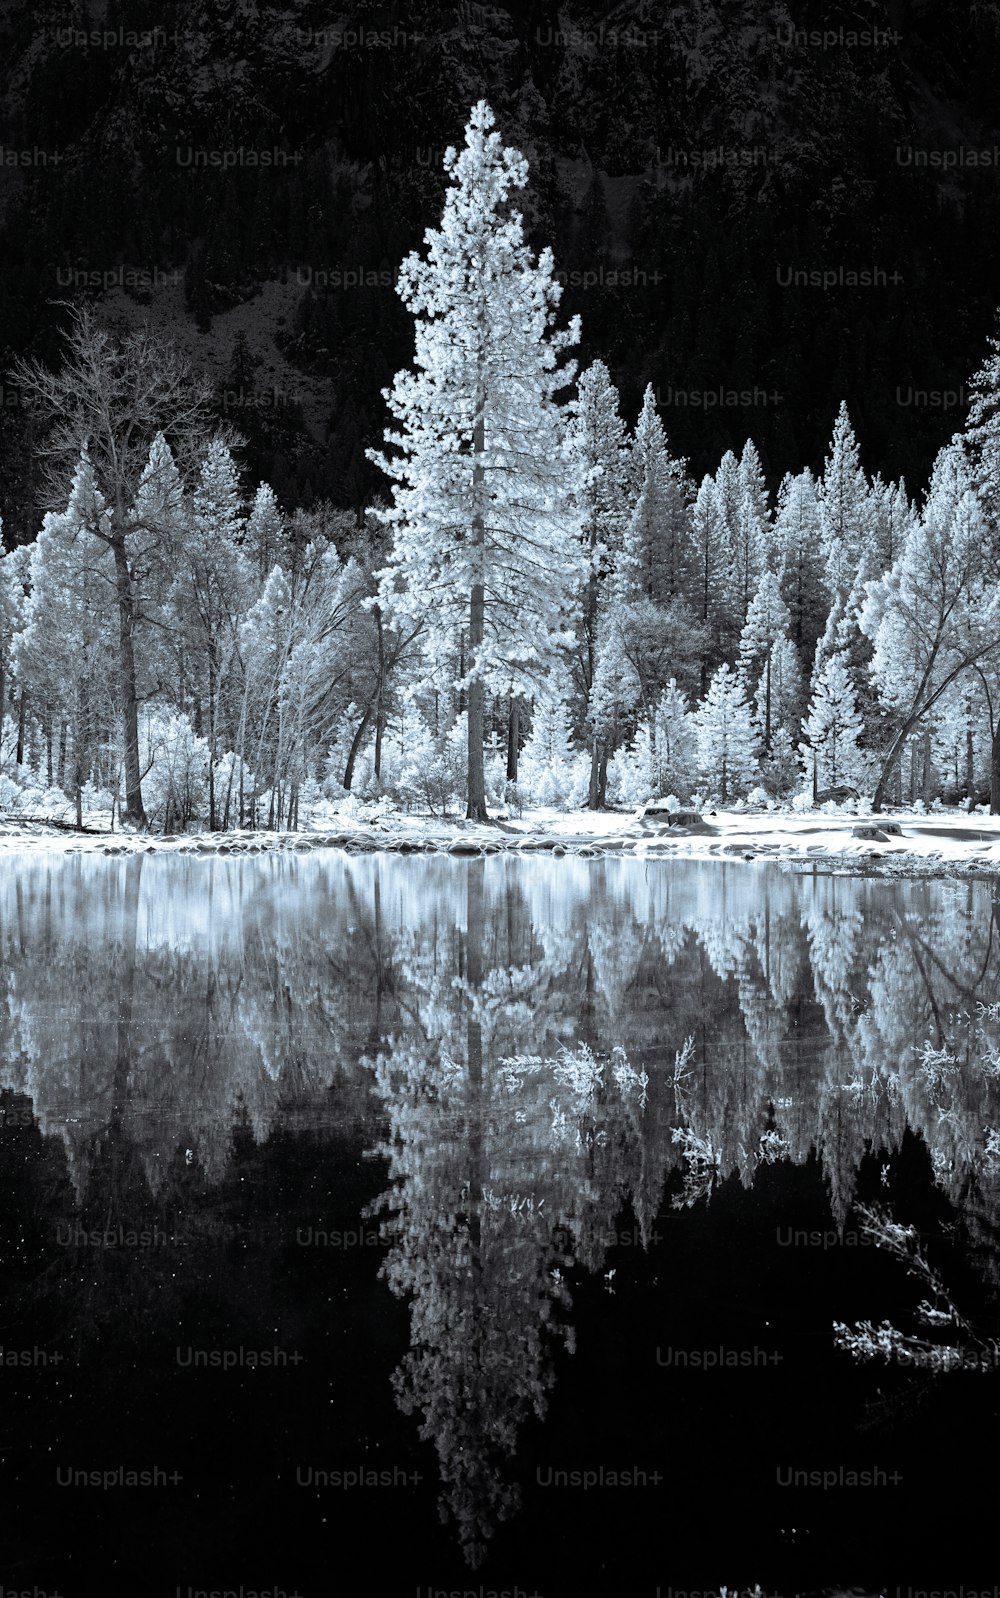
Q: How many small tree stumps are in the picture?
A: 4